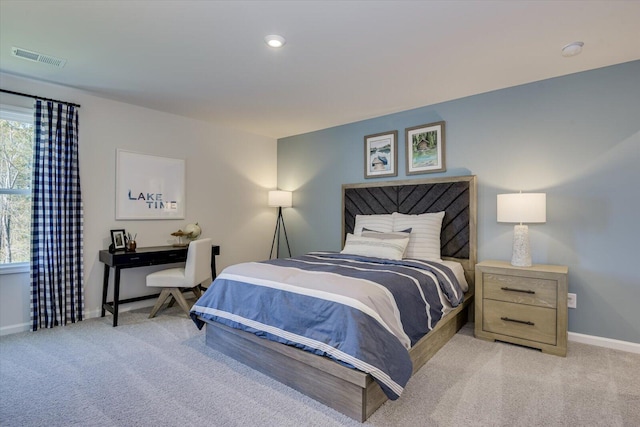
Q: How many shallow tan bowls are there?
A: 0